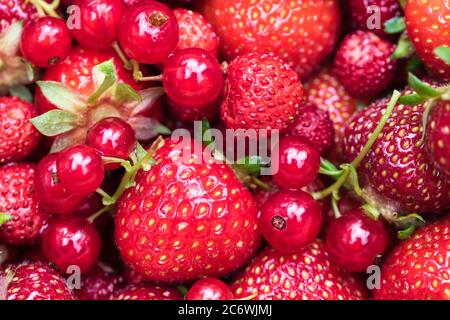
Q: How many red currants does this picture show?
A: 12